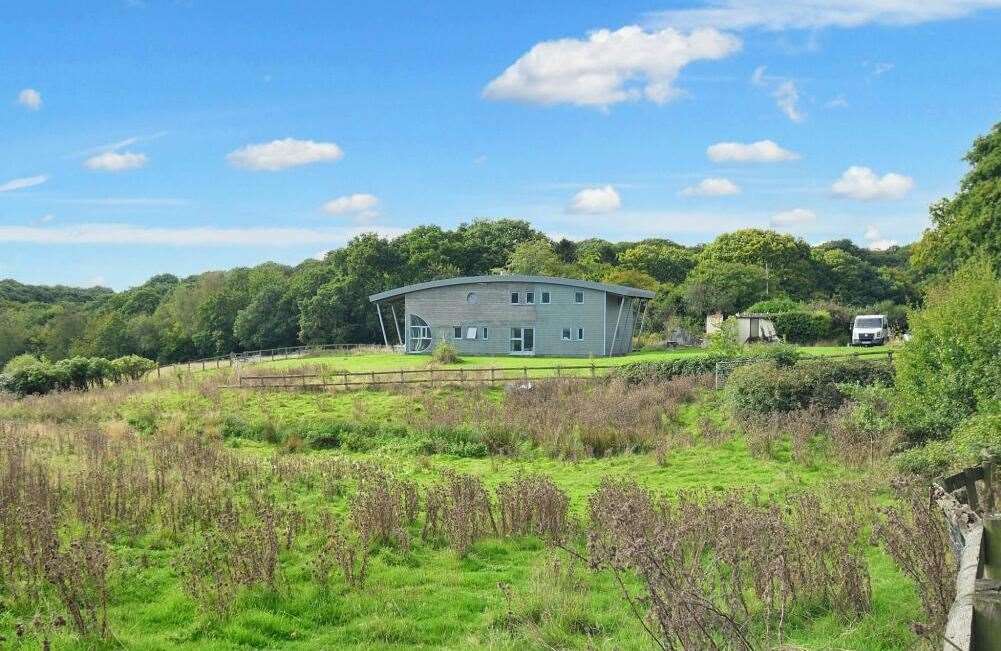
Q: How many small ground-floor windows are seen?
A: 5